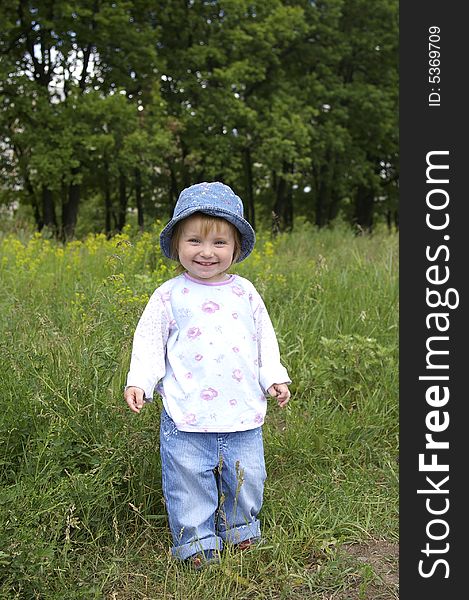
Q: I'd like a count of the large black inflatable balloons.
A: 0